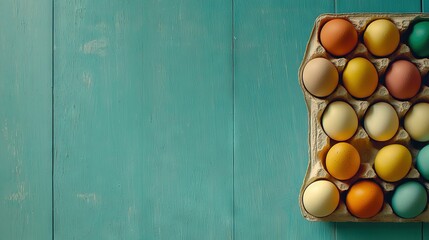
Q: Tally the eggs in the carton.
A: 15